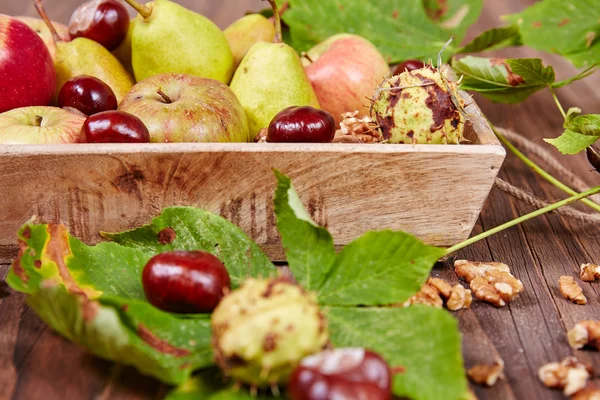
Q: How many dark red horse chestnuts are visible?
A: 7